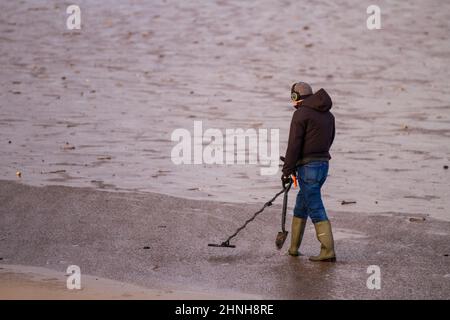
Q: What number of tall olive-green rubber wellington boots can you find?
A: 2